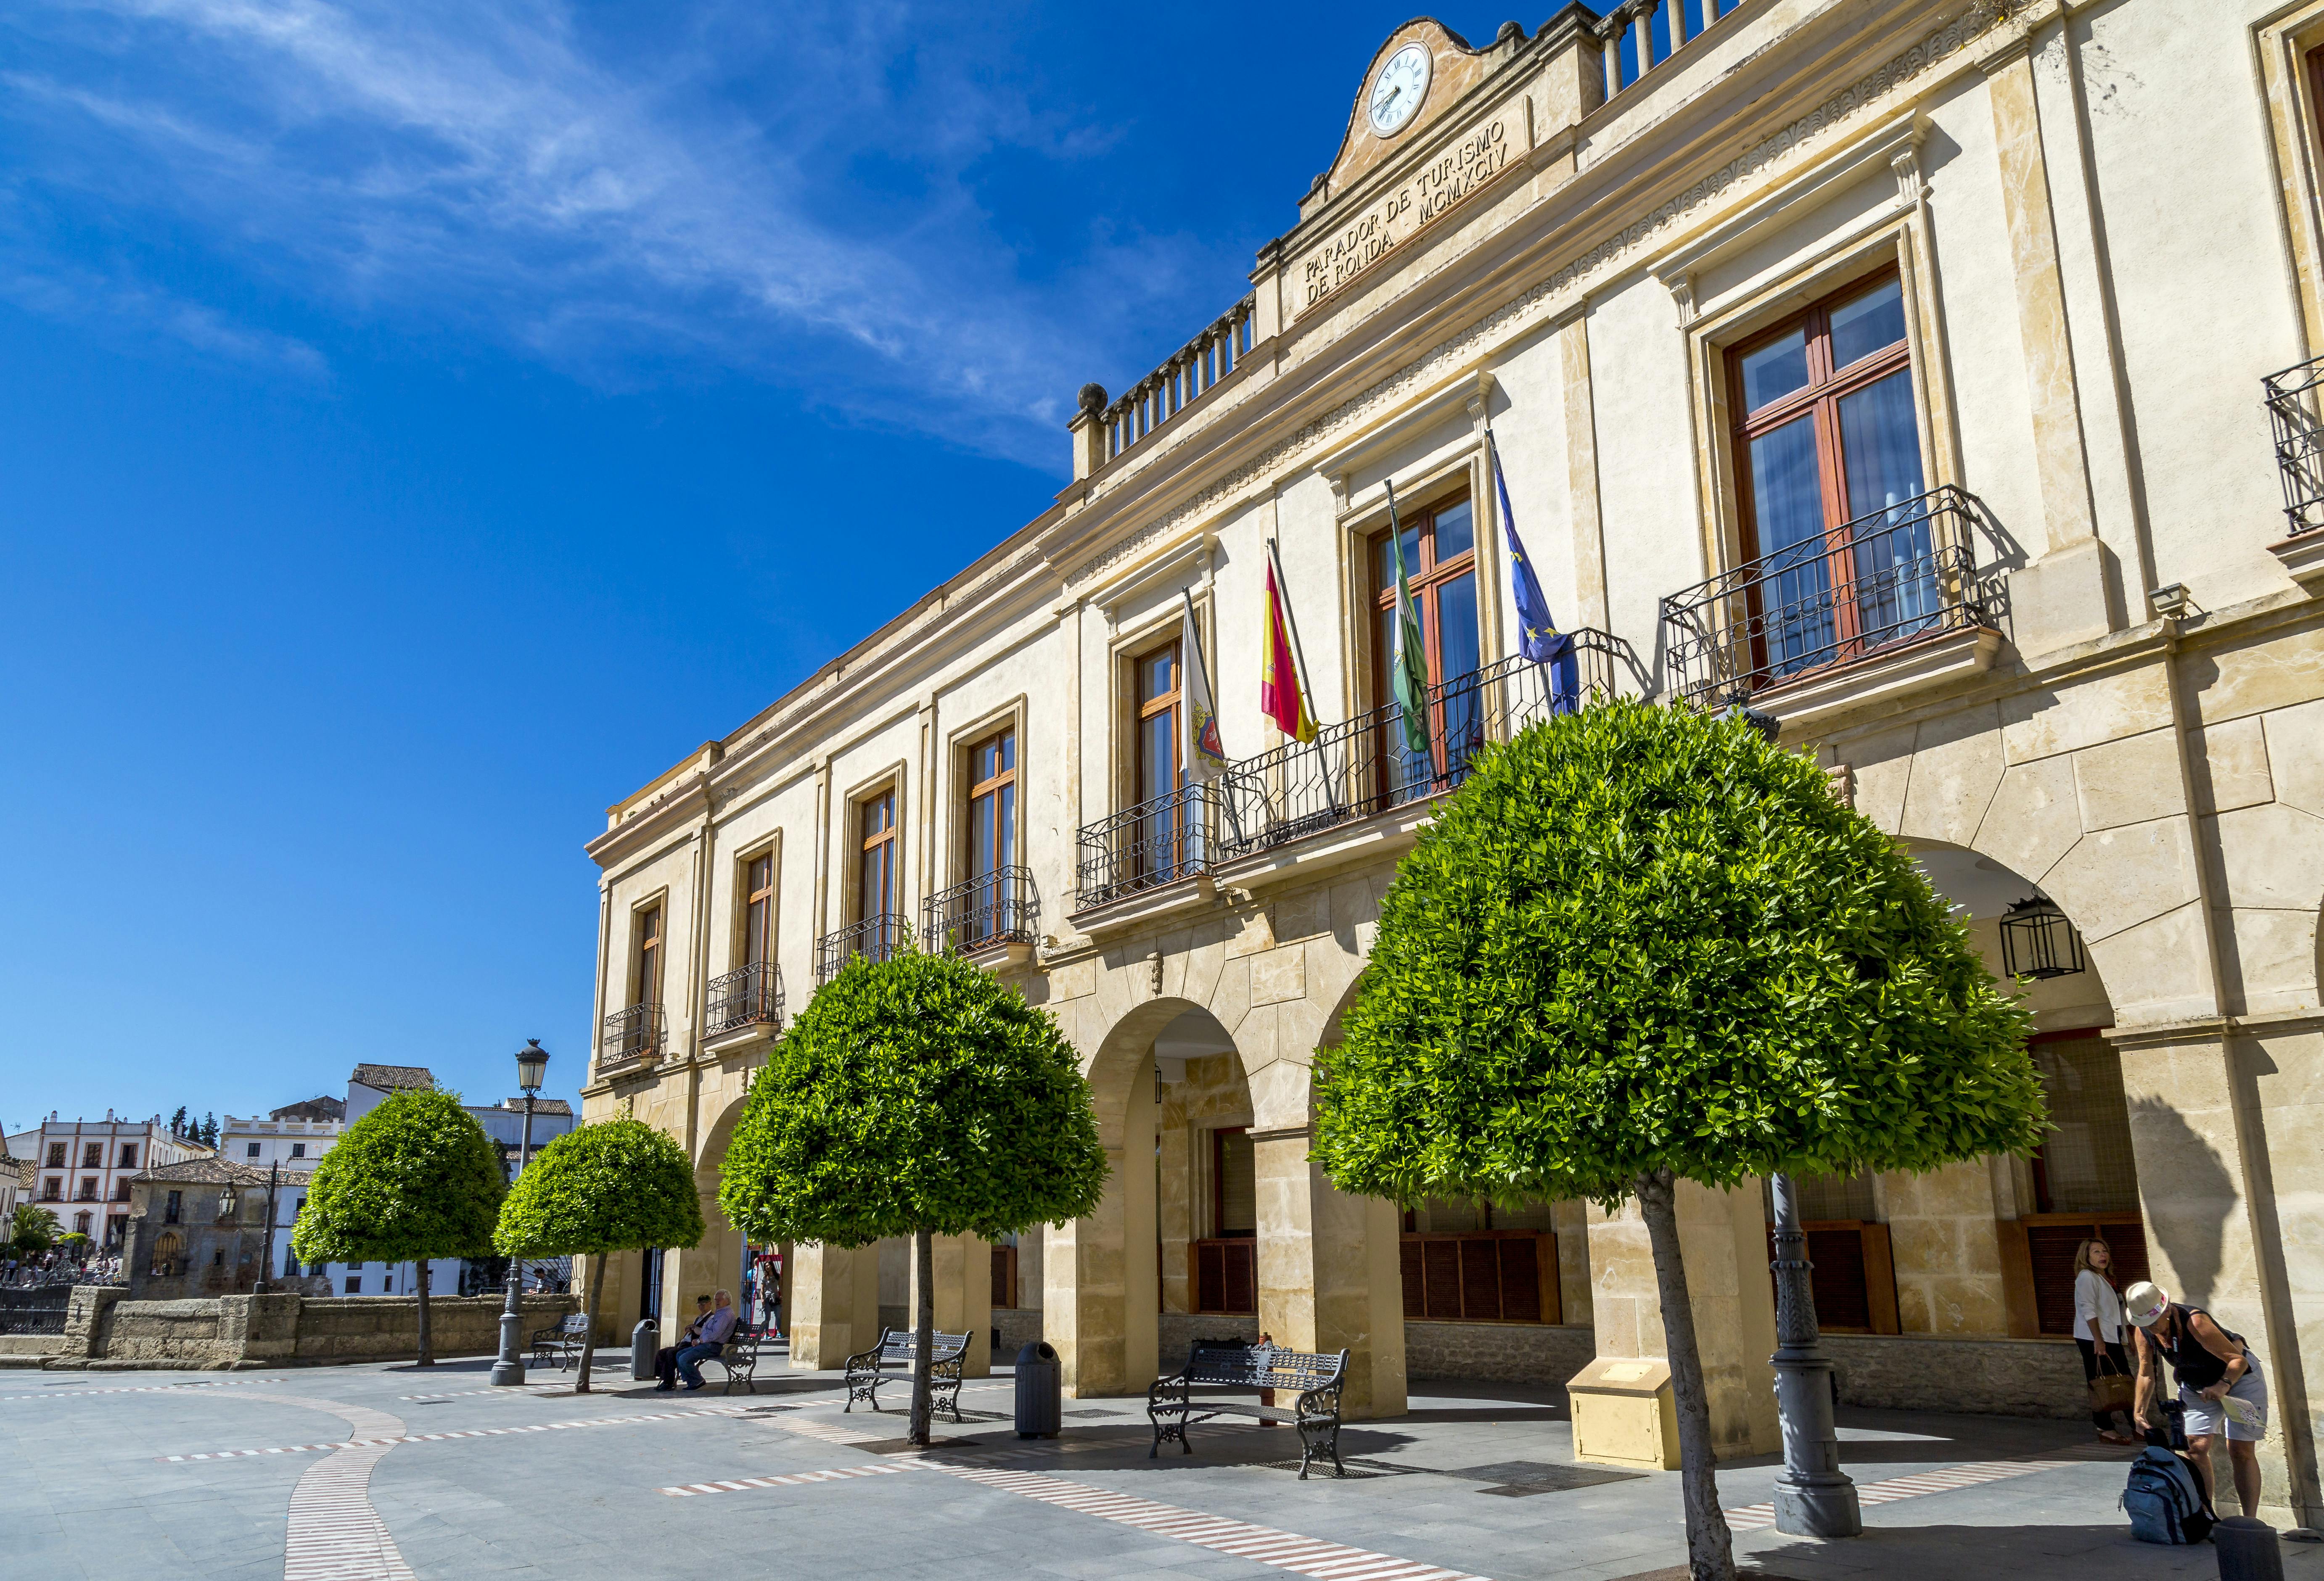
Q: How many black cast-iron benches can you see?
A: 4